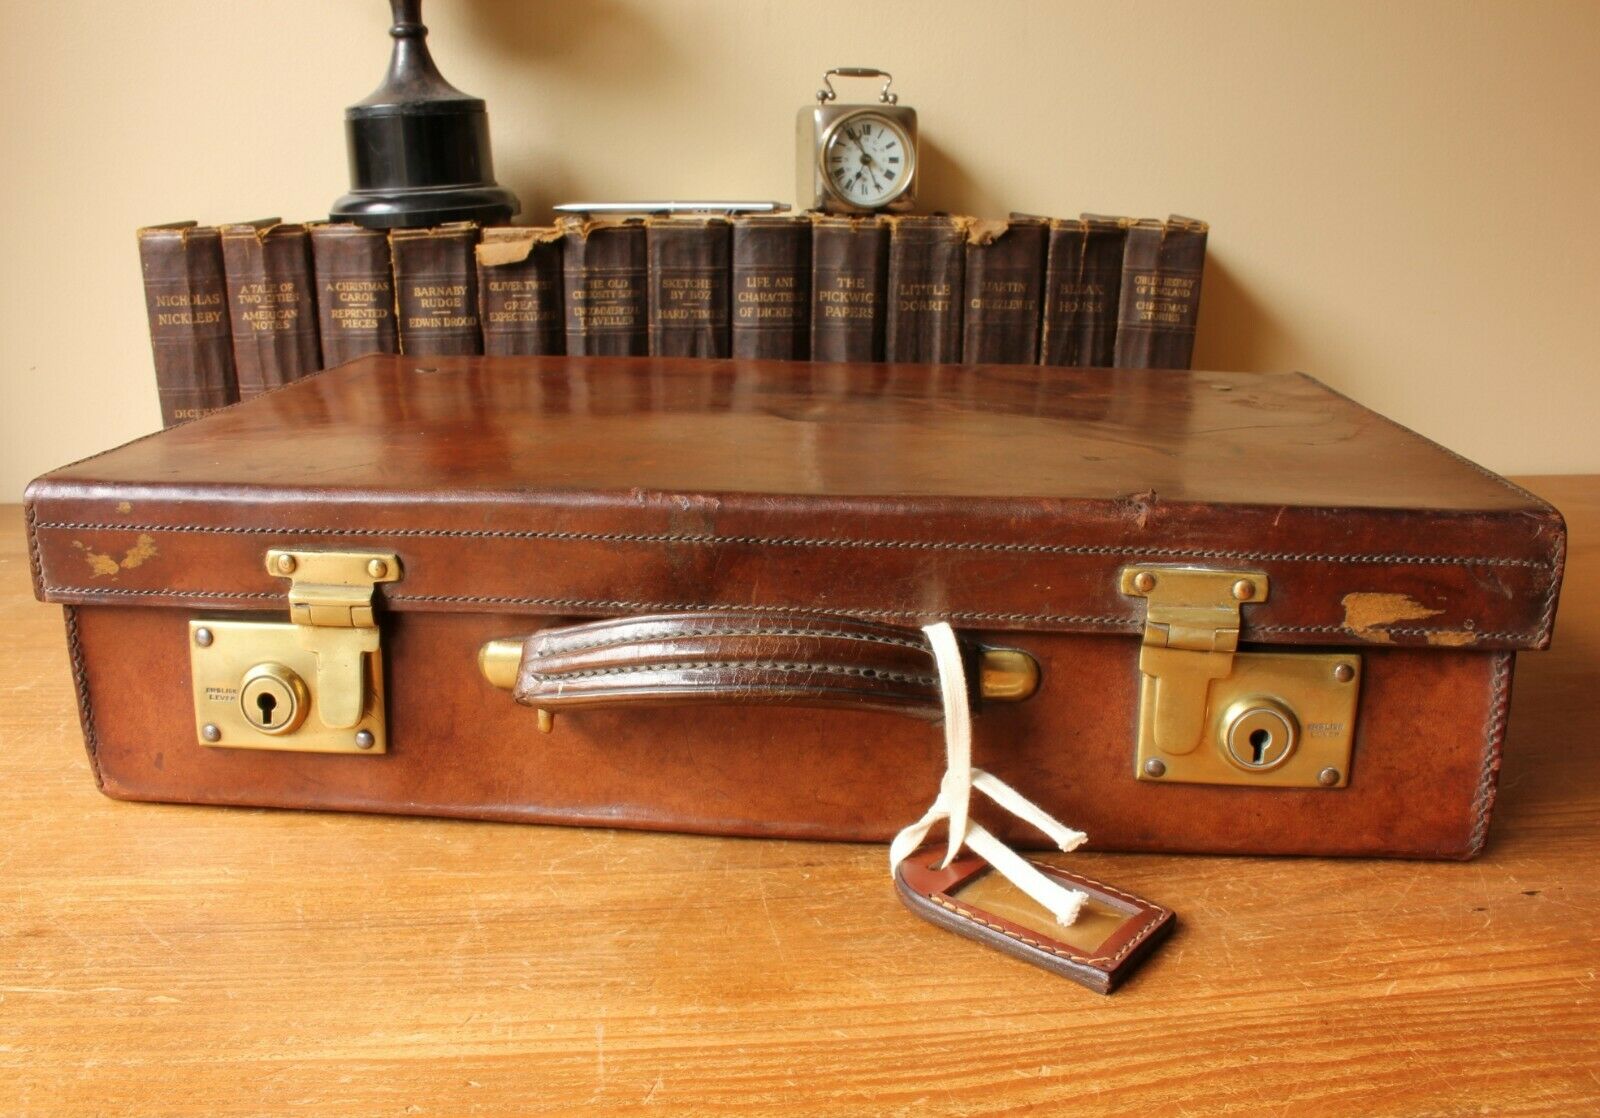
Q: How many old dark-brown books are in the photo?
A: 13